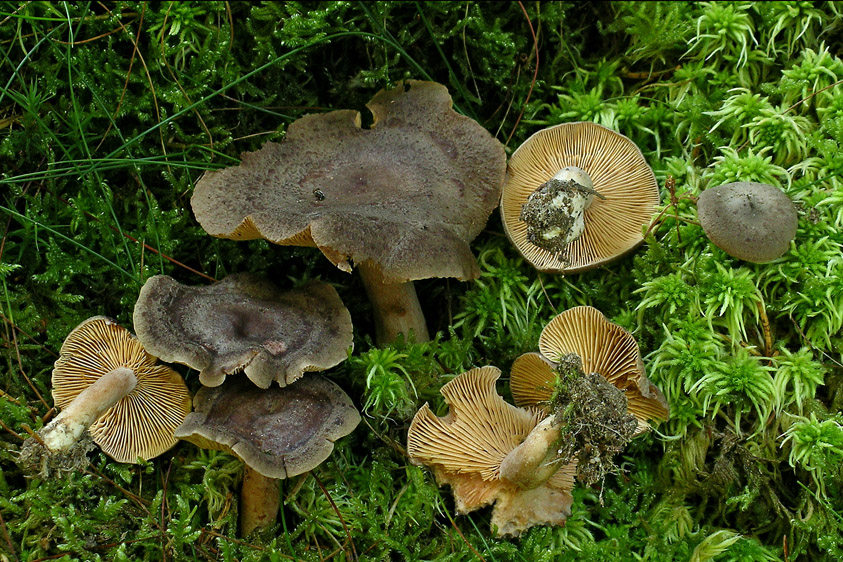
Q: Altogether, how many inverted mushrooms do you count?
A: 4